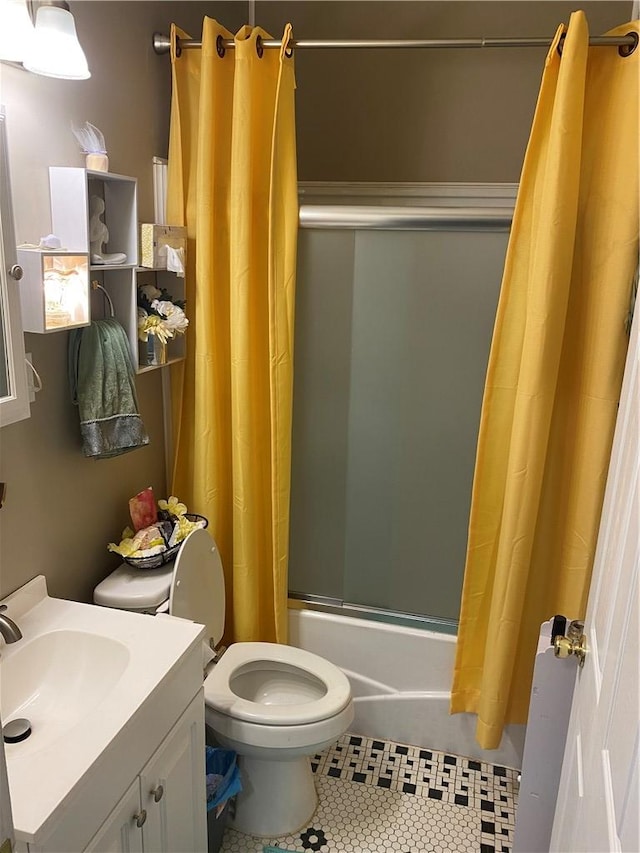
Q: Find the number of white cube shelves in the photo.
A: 3